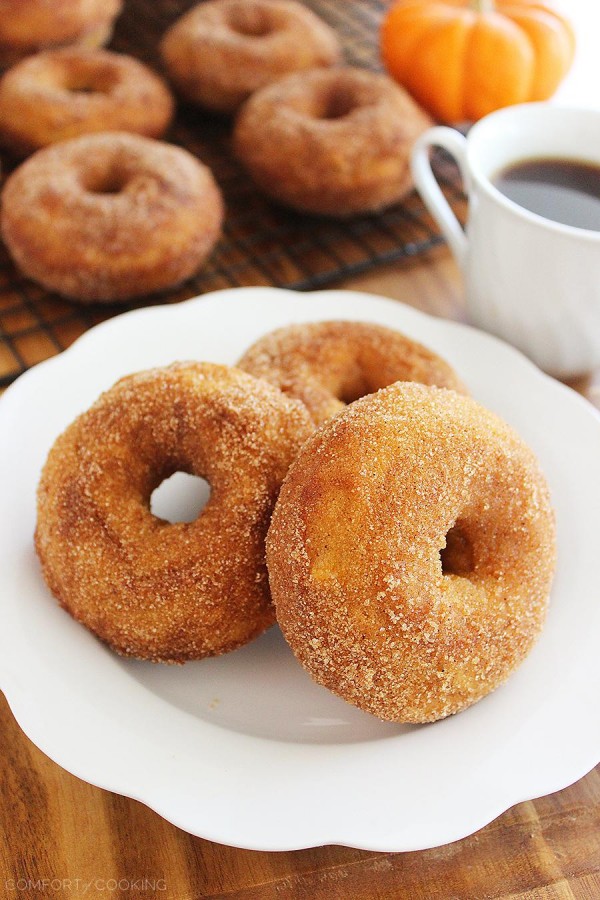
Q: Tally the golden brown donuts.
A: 8